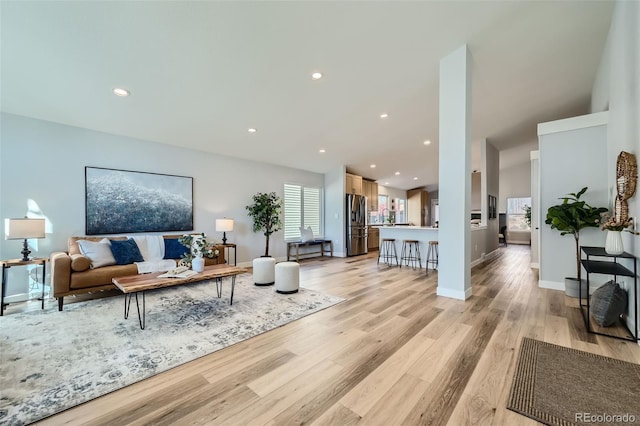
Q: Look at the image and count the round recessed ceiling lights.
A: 10